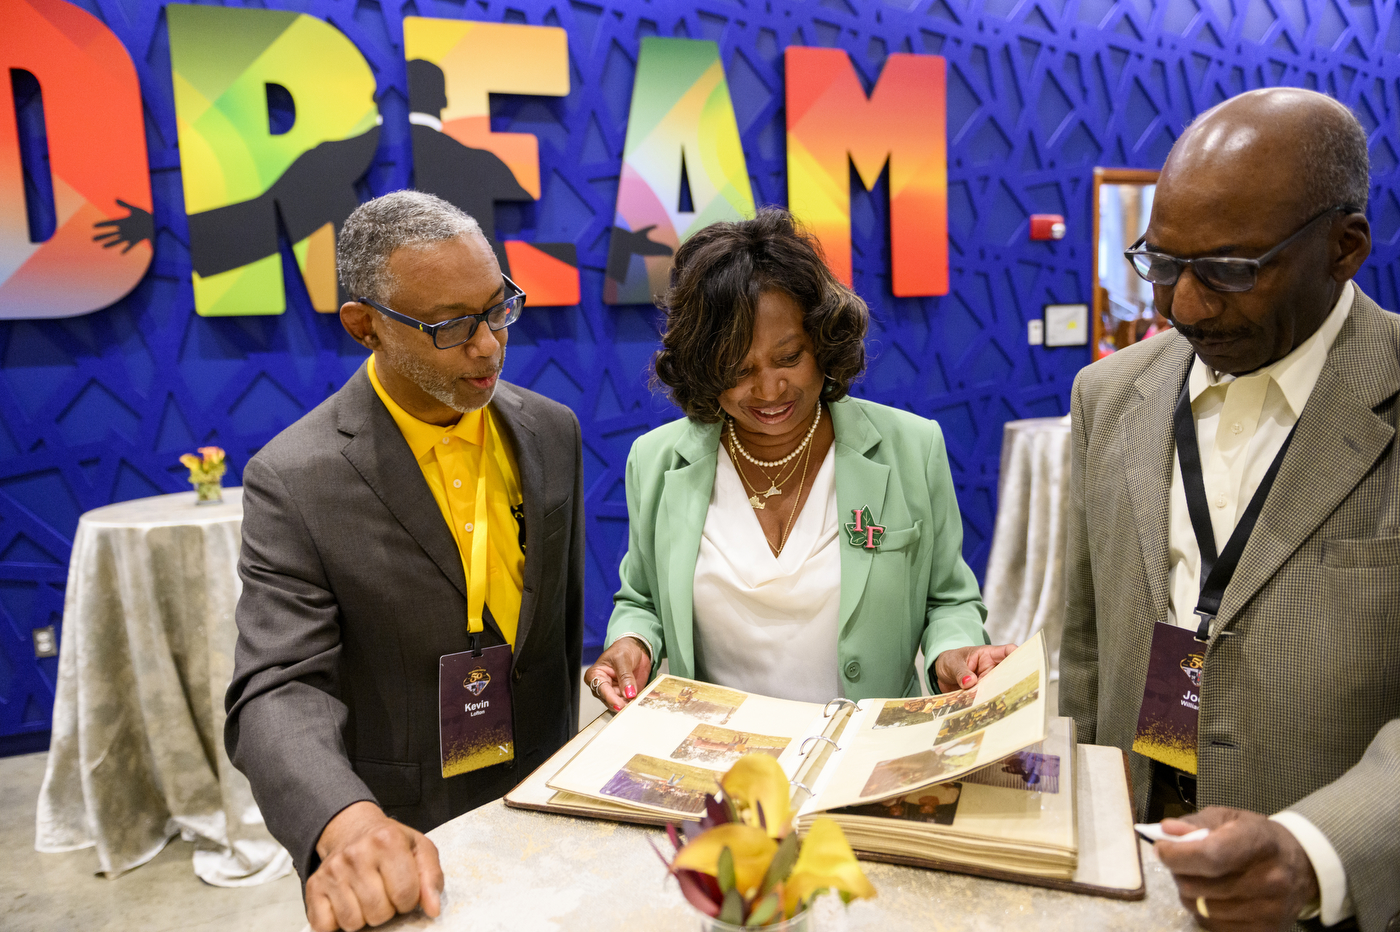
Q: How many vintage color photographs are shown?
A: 8